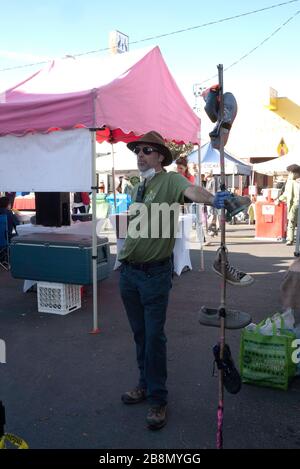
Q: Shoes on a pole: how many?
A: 6